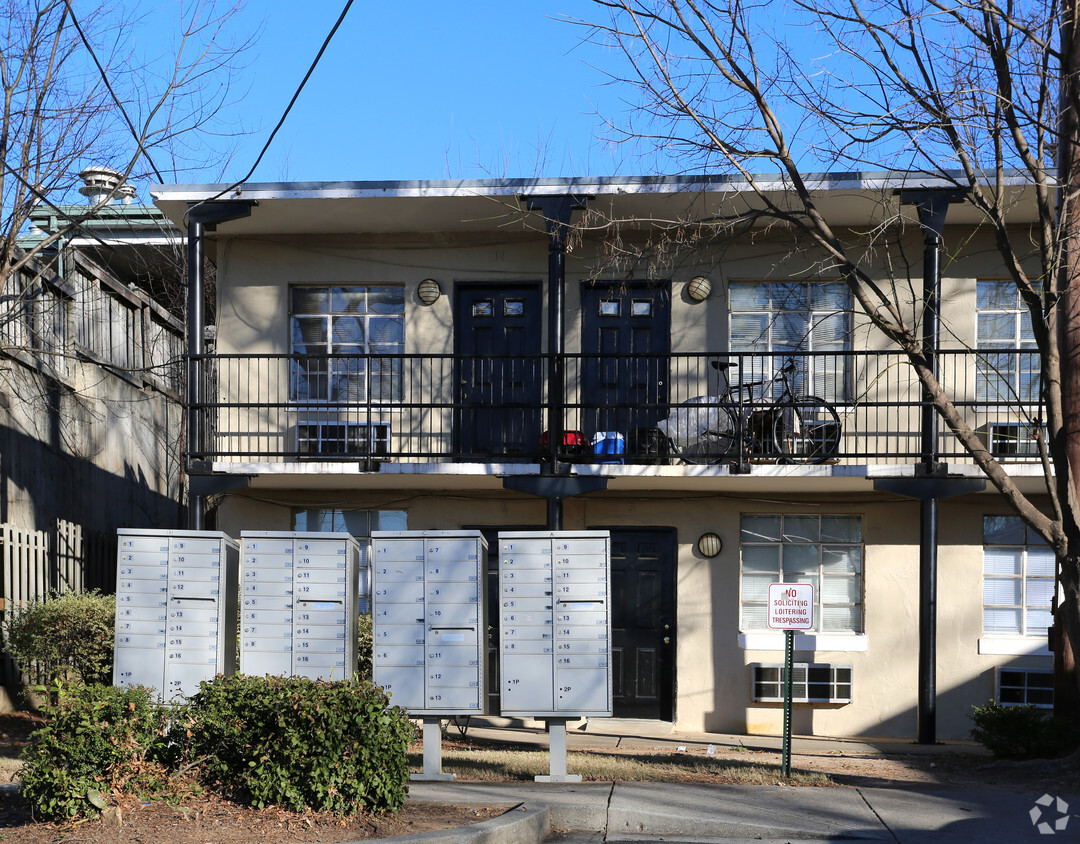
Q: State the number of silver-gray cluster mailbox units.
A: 4